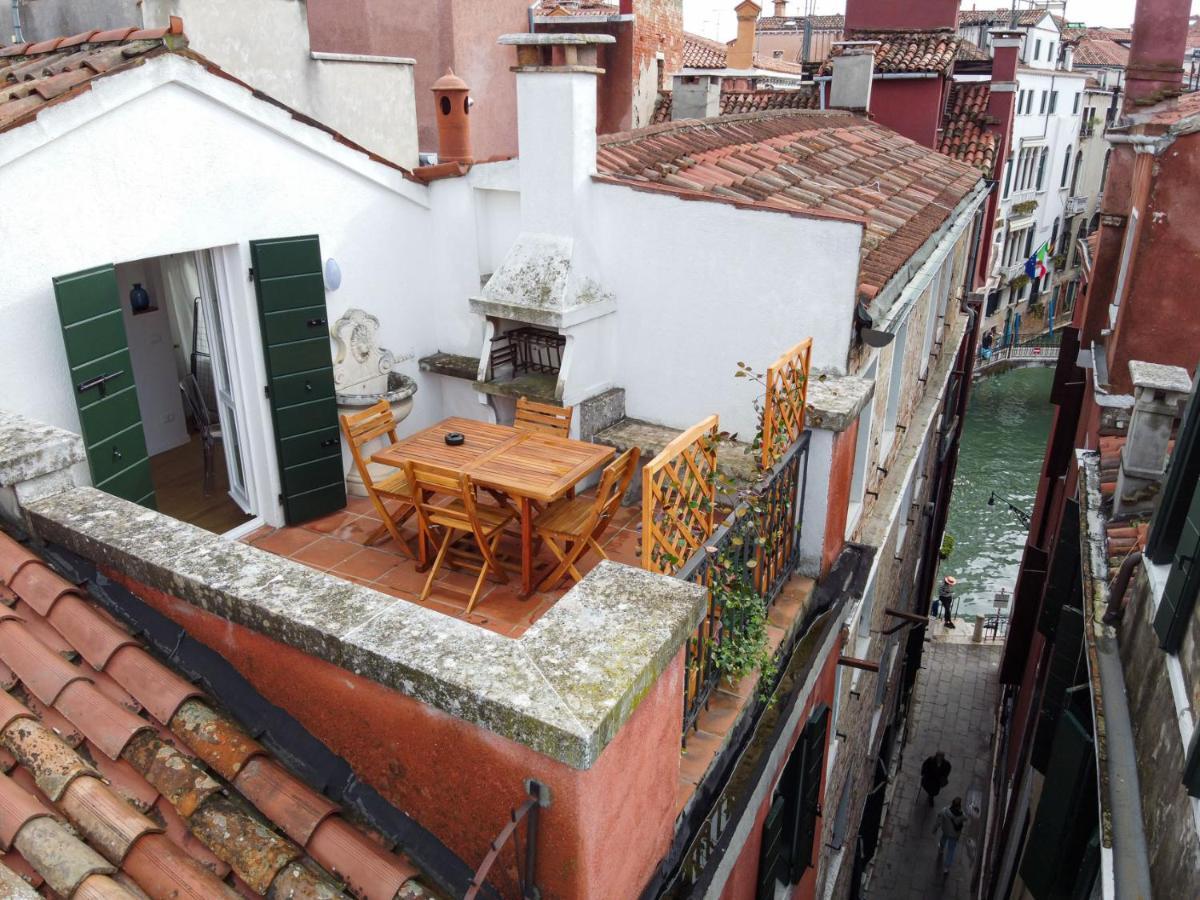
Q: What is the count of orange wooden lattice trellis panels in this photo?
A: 2